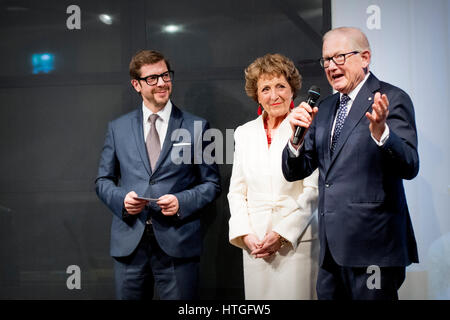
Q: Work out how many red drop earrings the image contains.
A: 2